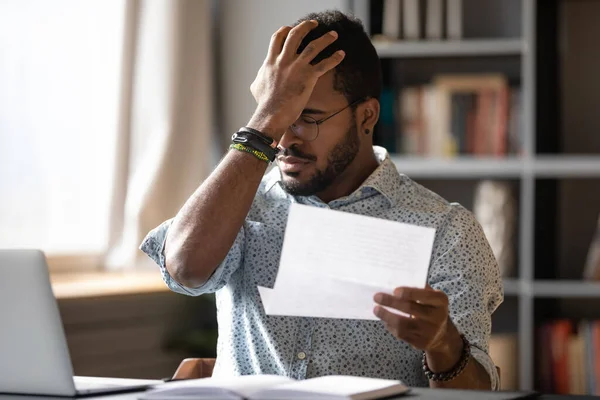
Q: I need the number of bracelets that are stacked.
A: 3